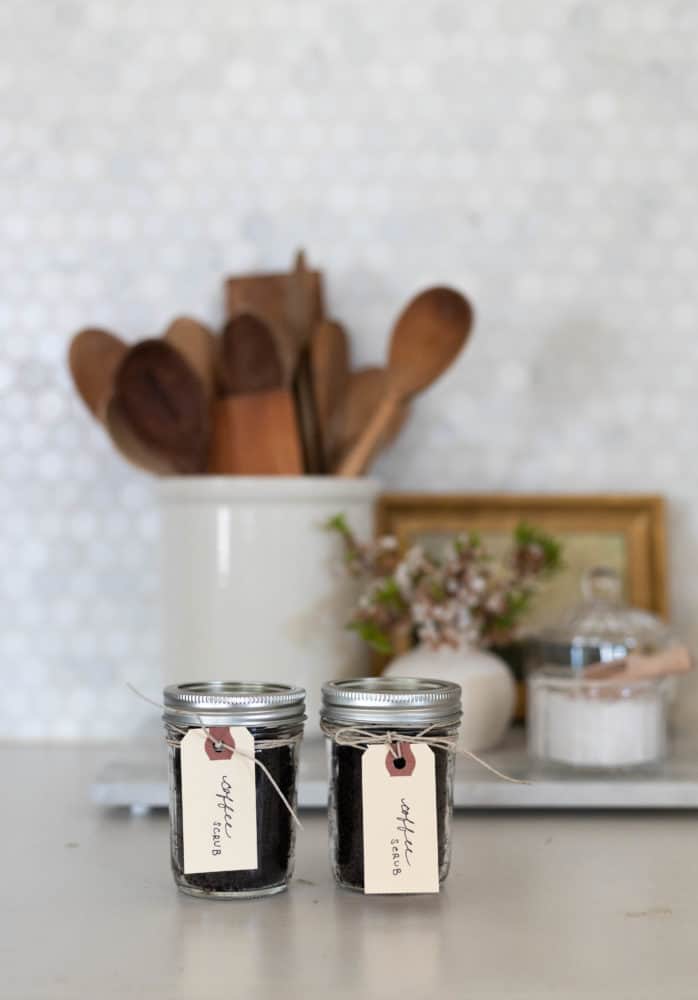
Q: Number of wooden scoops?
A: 1